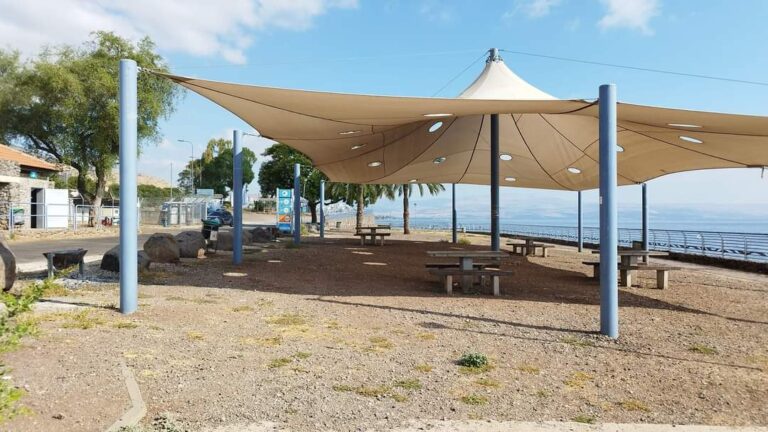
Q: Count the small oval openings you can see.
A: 13